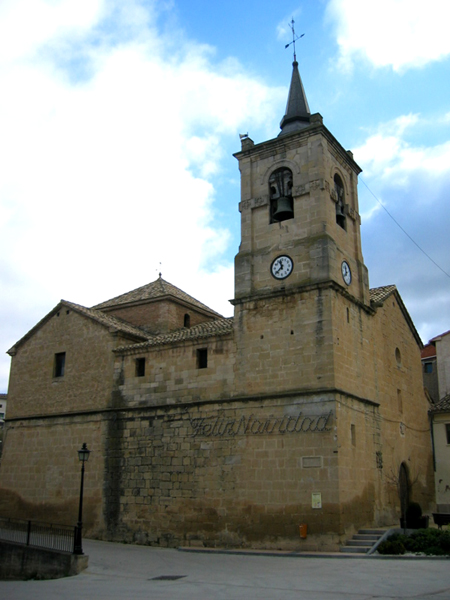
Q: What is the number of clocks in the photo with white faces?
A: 2